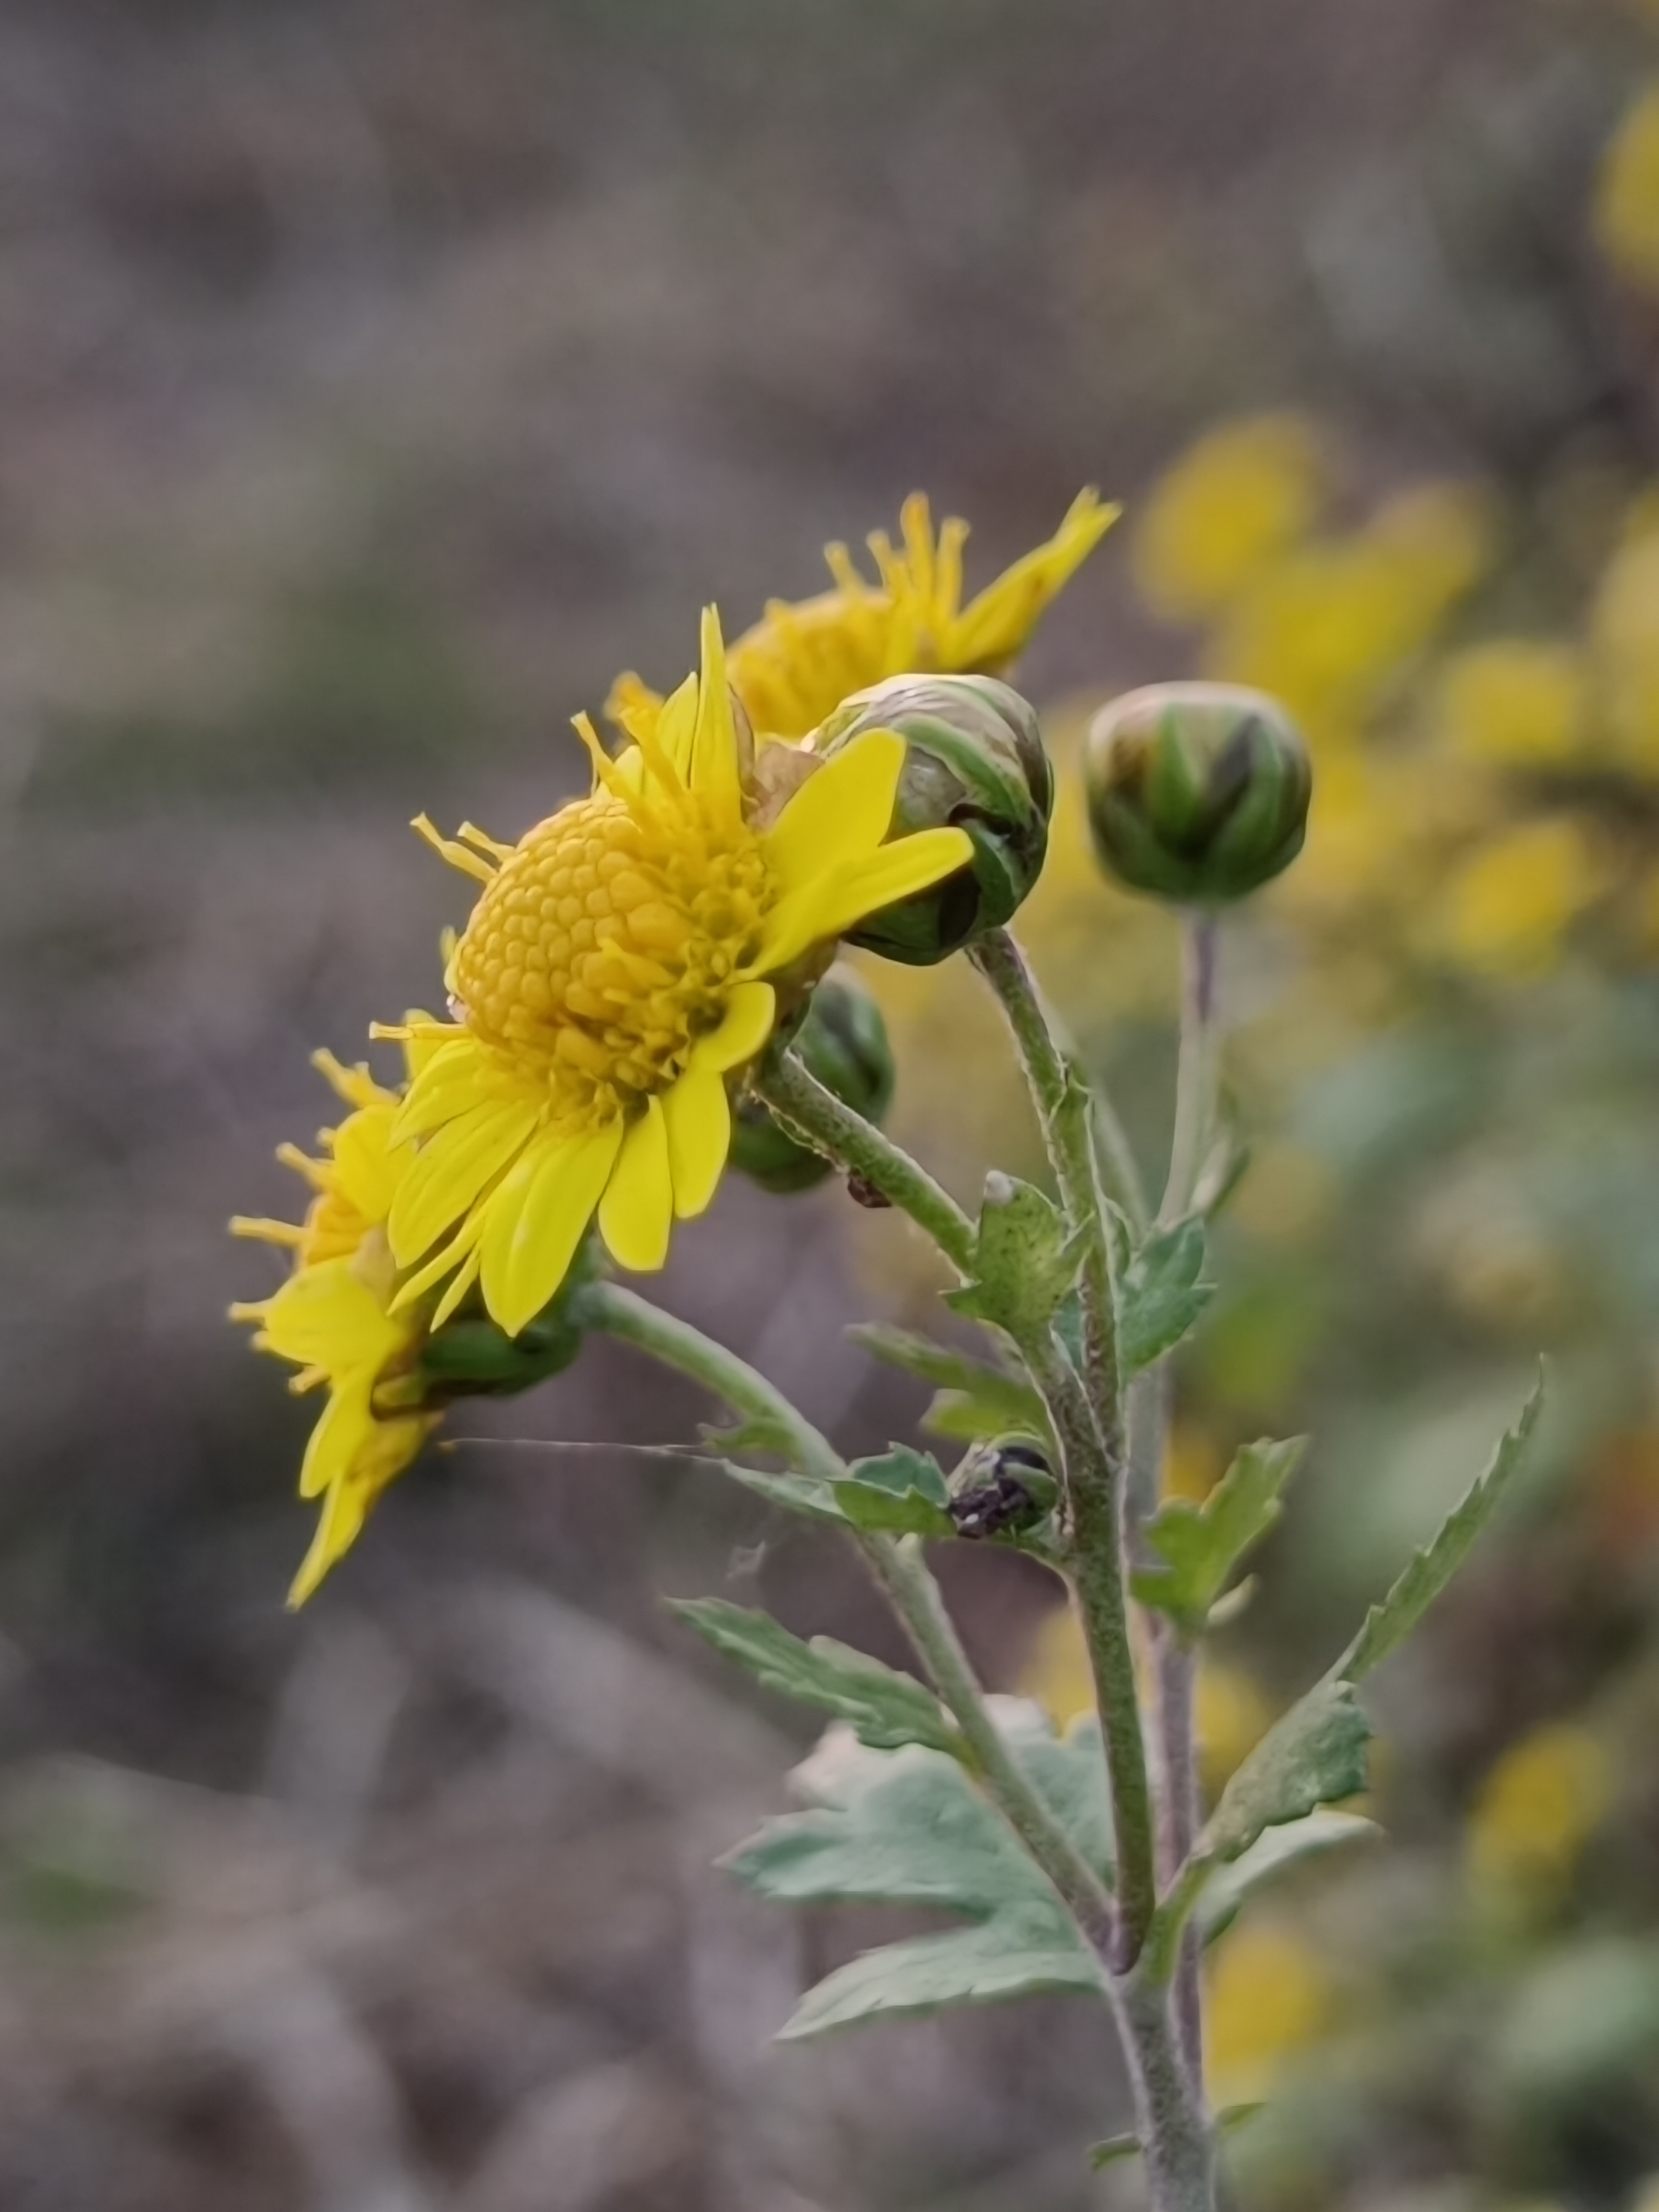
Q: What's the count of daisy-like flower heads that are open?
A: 3